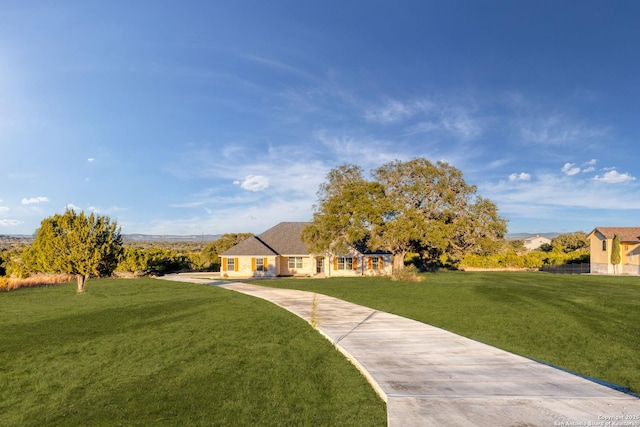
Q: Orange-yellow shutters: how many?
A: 8